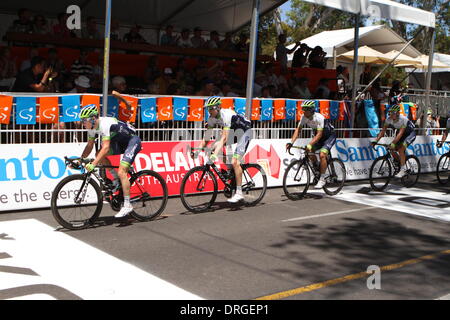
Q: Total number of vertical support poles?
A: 4